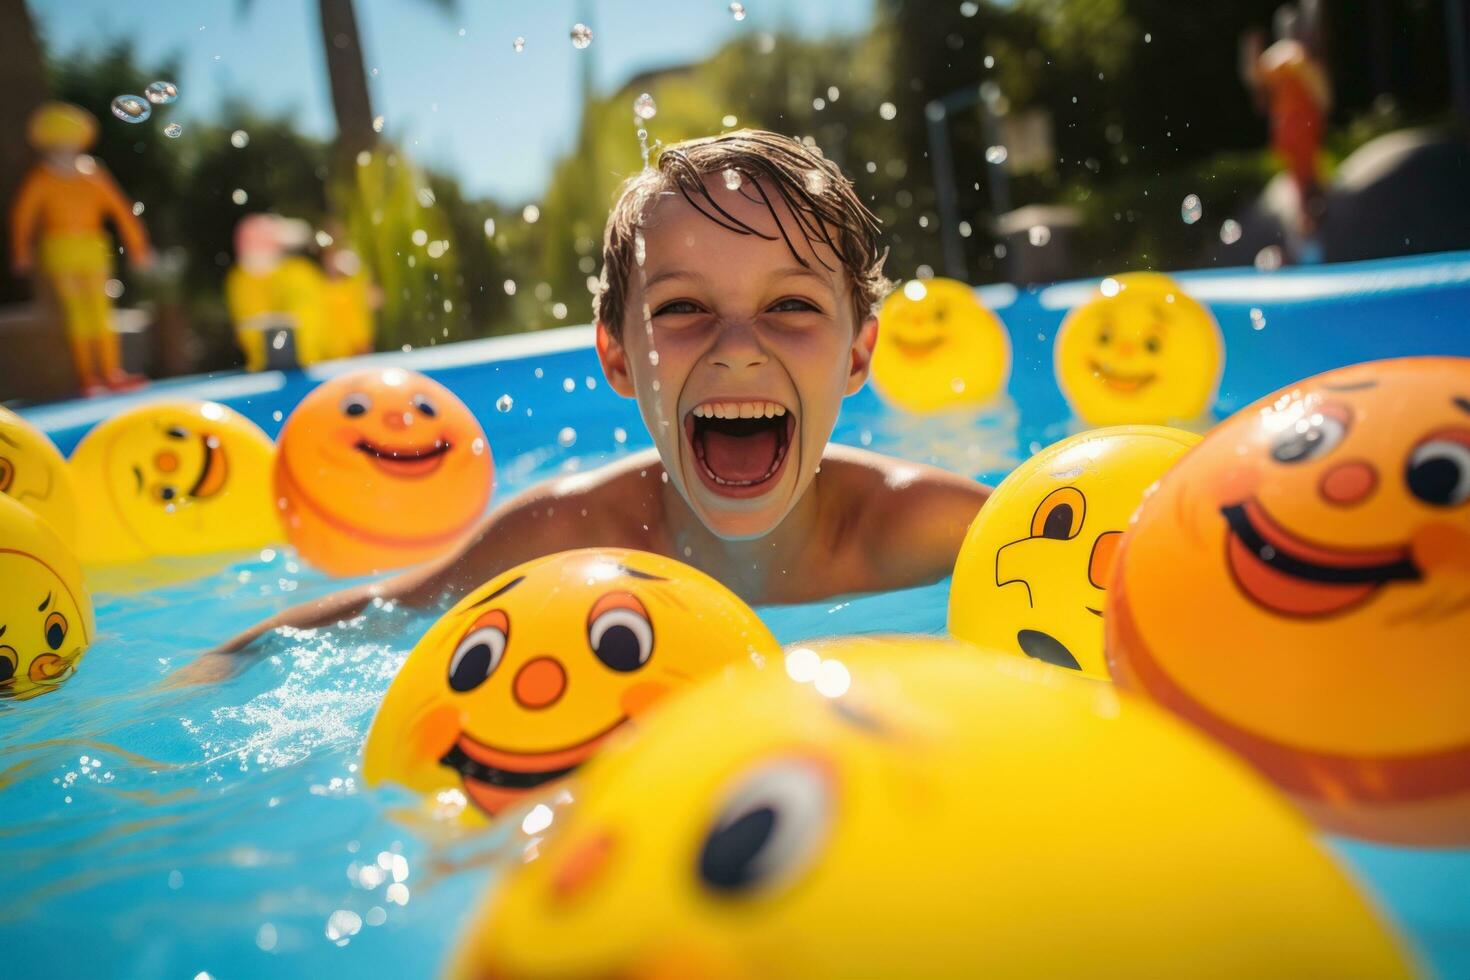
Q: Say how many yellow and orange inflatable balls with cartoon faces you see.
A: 10